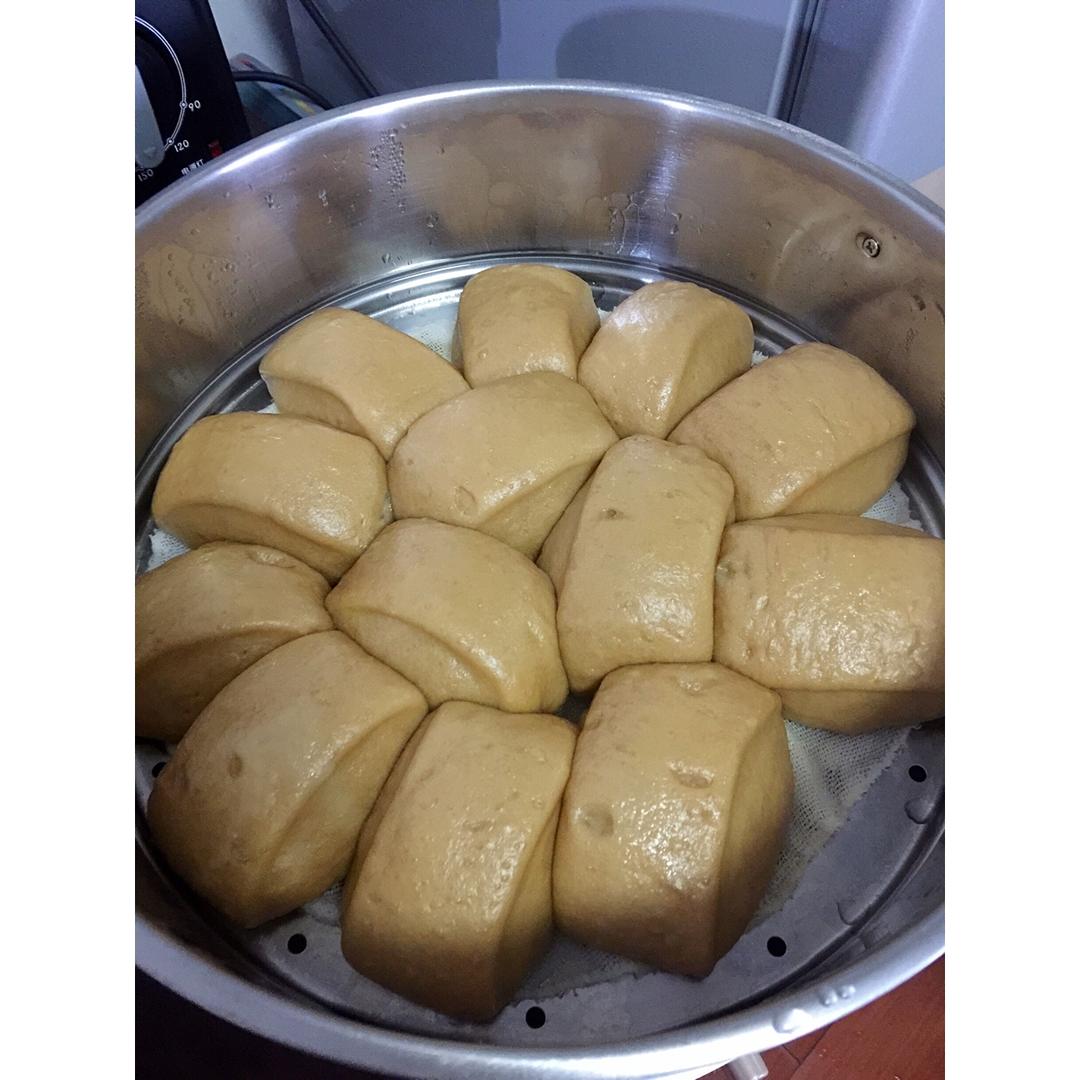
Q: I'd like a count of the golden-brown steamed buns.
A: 13